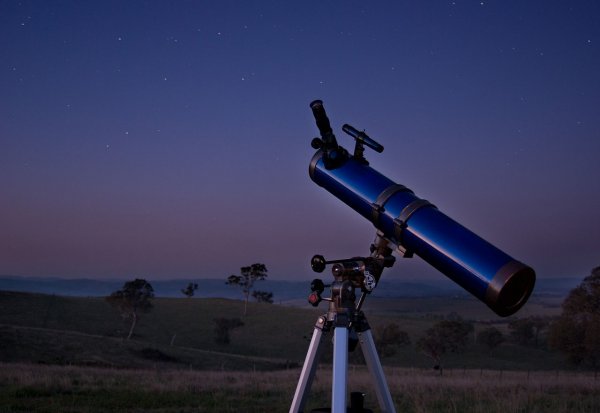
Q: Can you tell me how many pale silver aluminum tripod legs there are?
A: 3